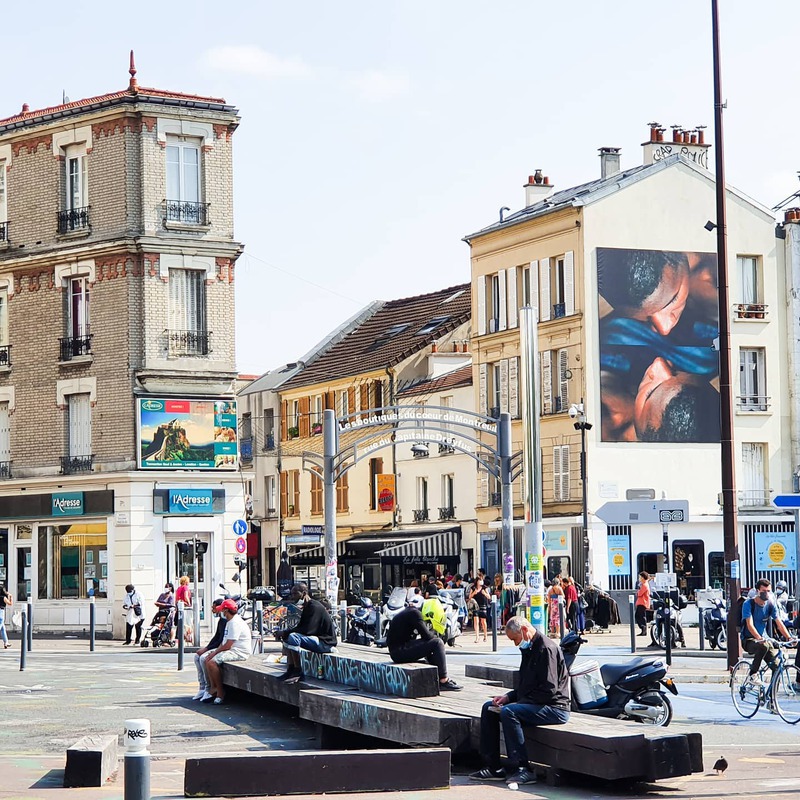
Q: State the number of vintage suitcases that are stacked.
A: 0